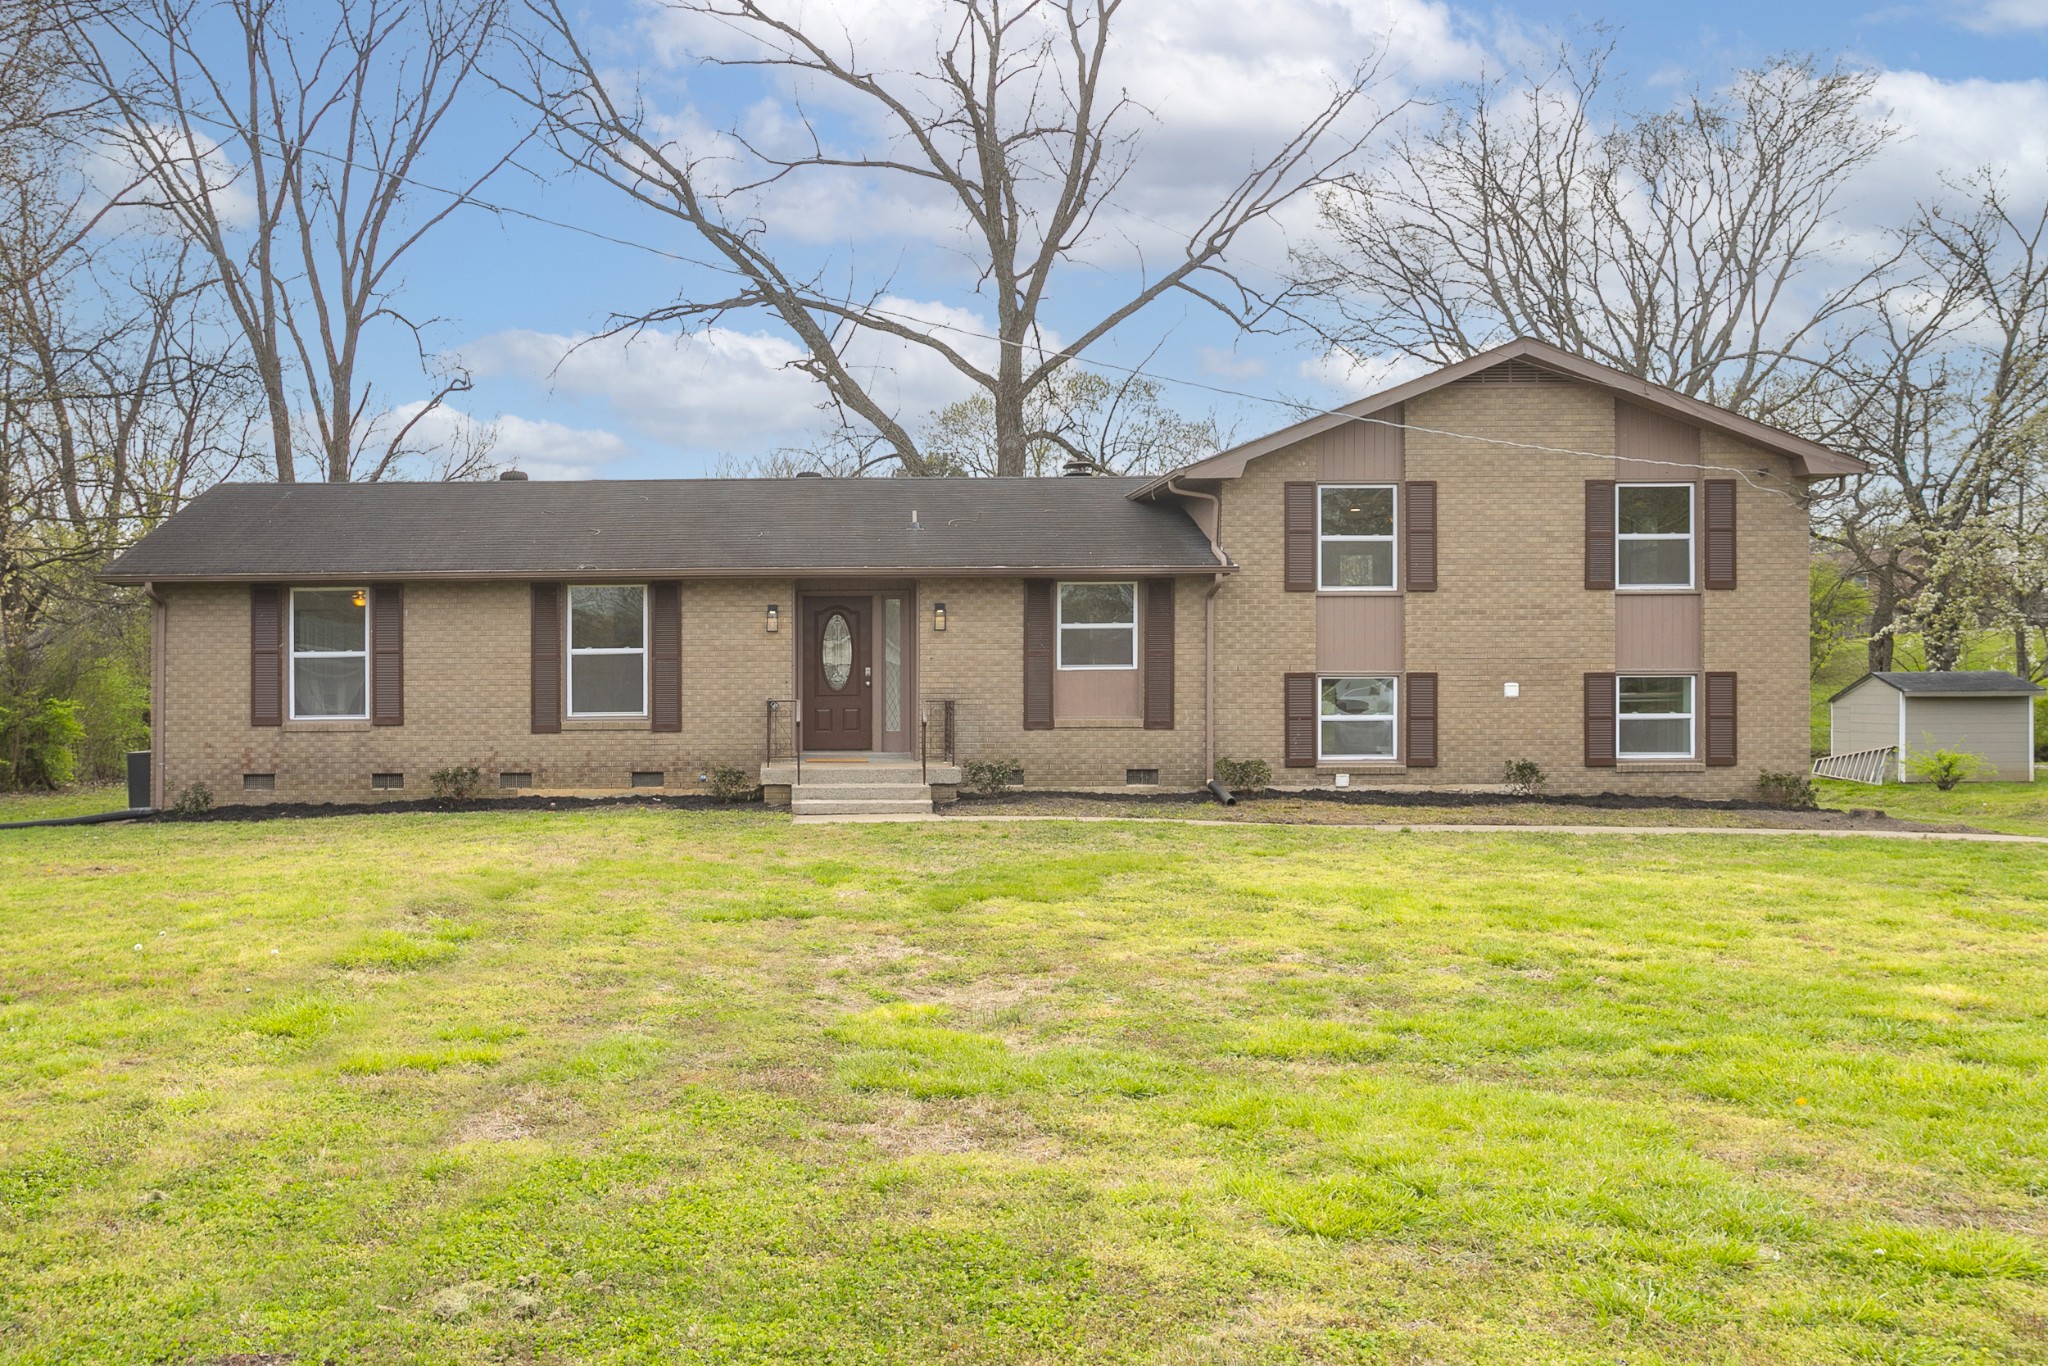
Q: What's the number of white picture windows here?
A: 7